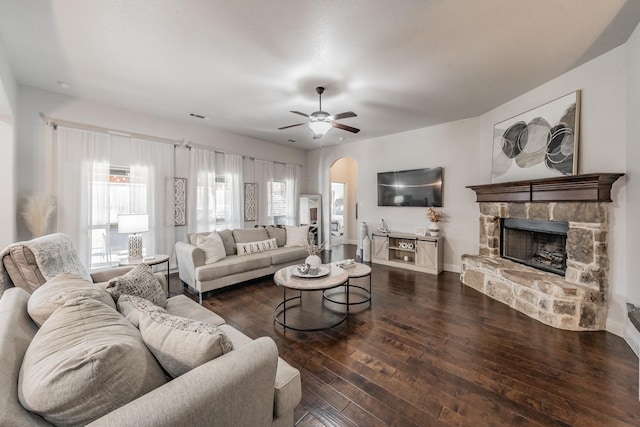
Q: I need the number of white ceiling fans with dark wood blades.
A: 1